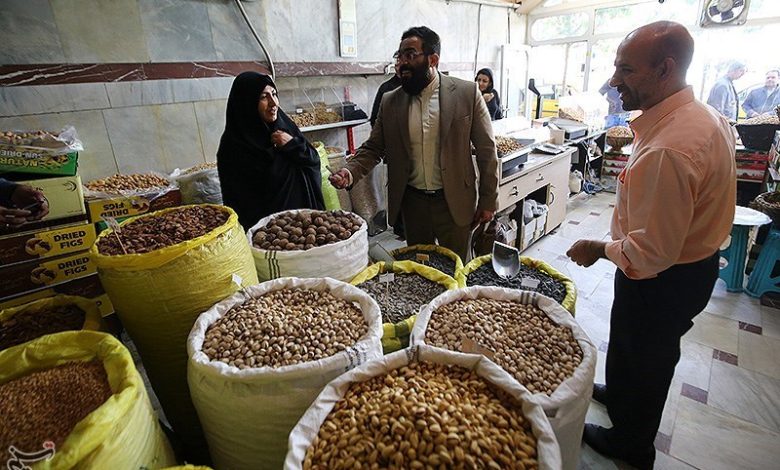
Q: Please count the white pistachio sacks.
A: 3